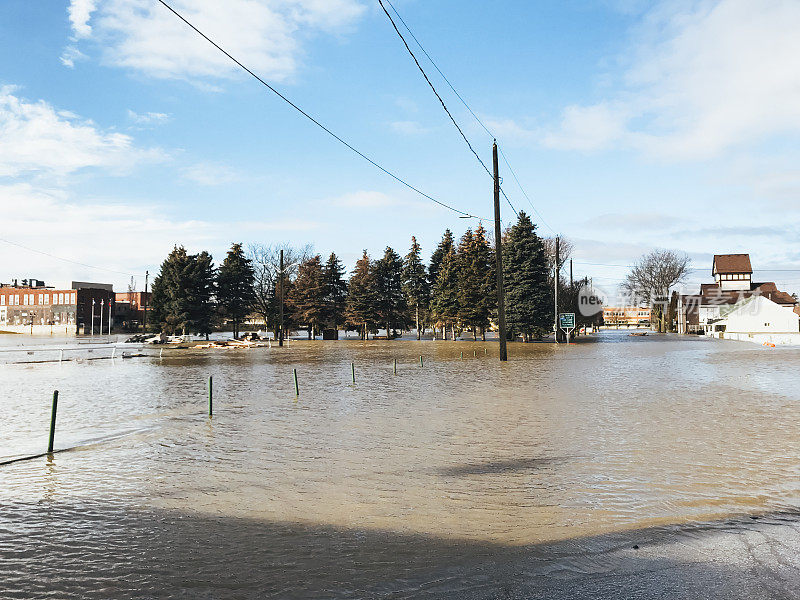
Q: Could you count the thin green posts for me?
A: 9